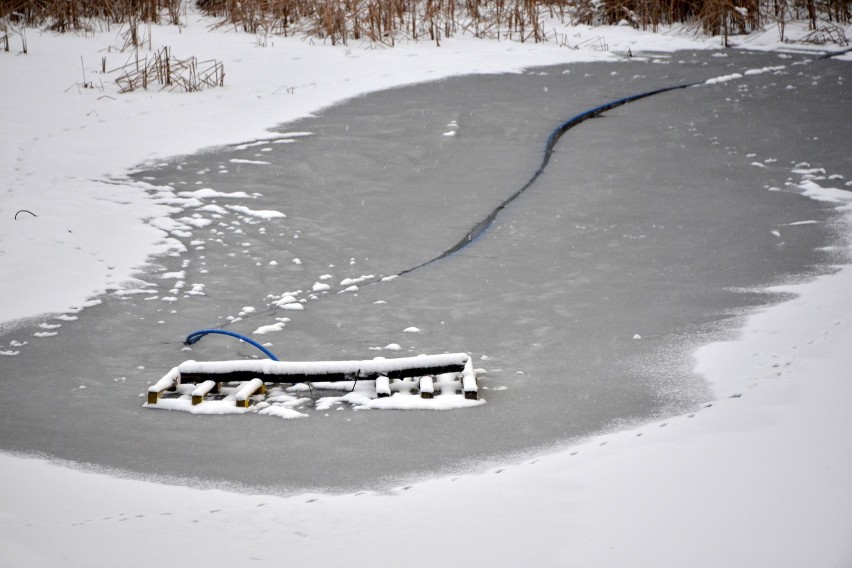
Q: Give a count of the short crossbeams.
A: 6